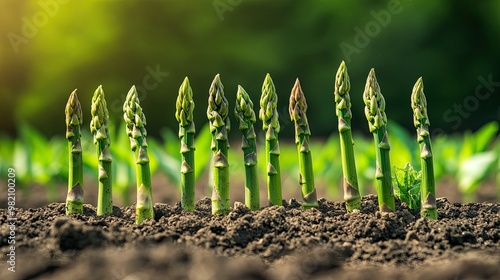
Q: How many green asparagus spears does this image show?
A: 11